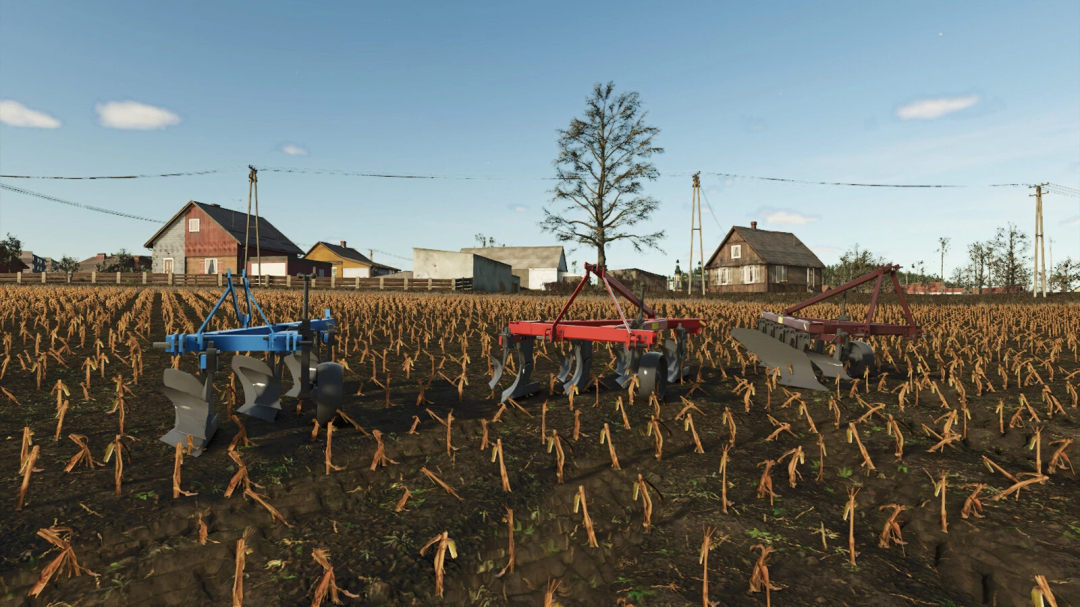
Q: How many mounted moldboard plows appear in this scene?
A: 3